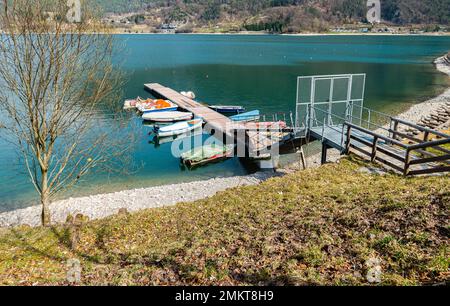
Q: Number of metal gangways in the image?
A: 1